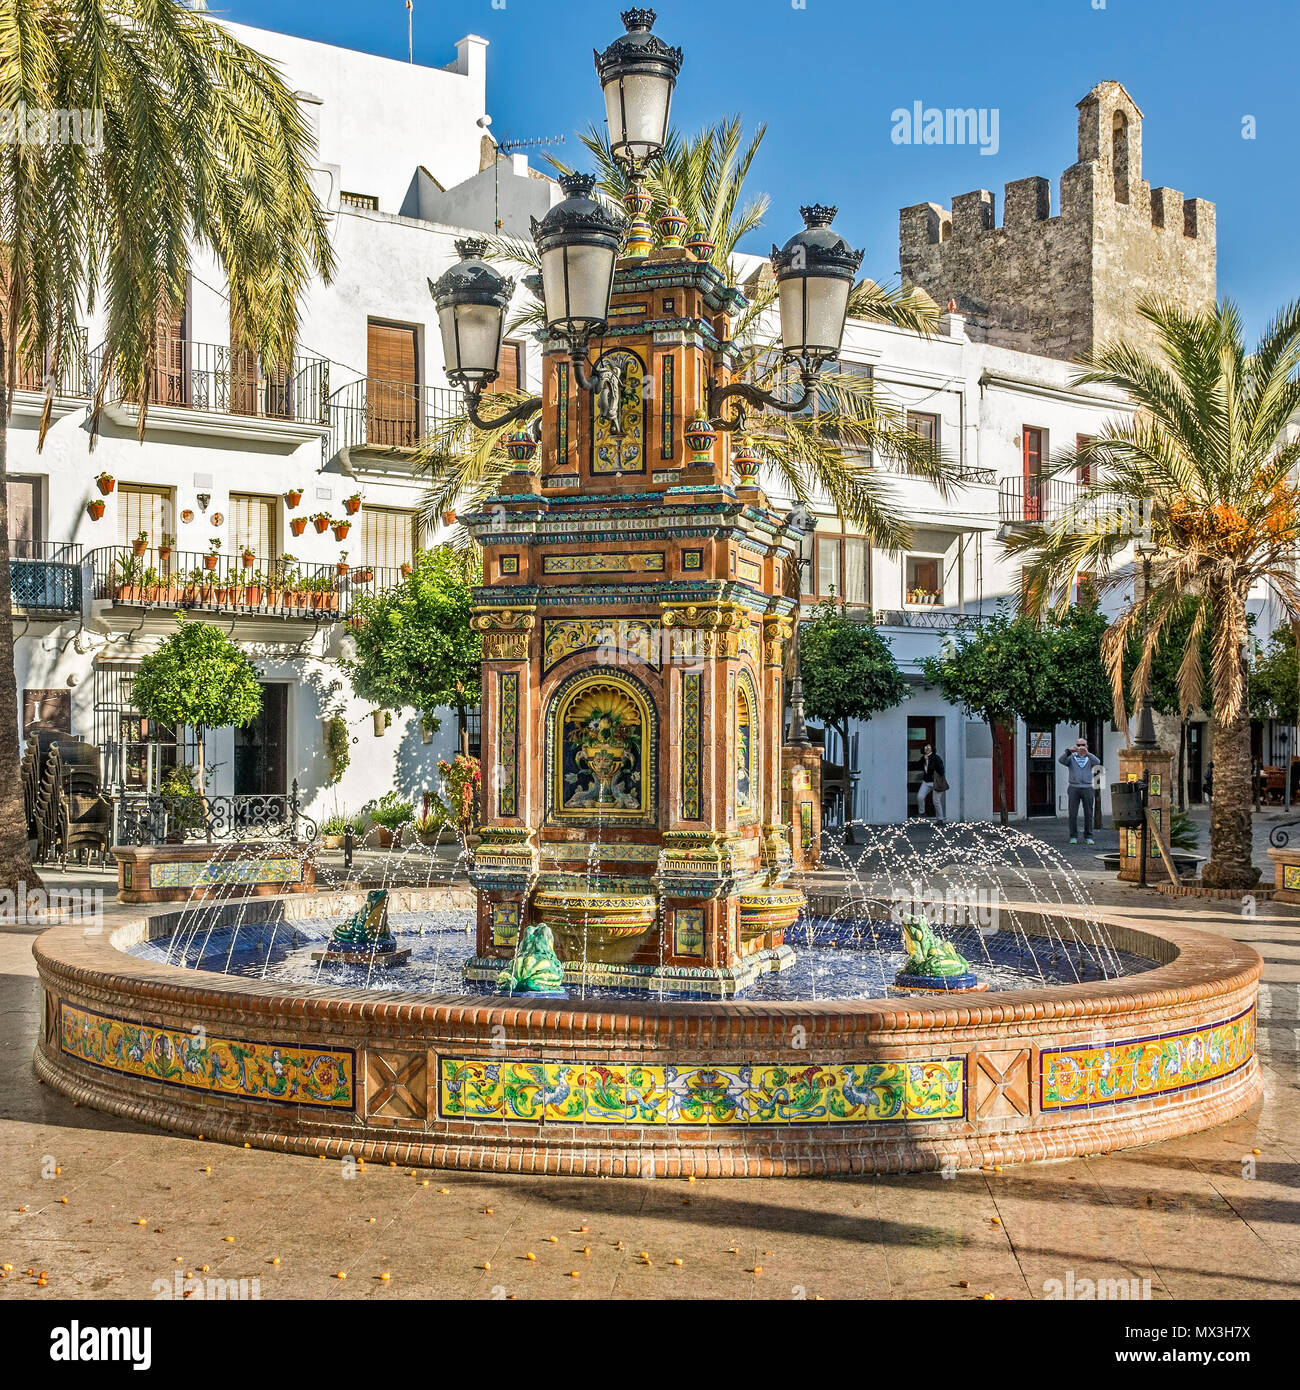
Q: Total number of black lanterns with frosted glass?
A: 4